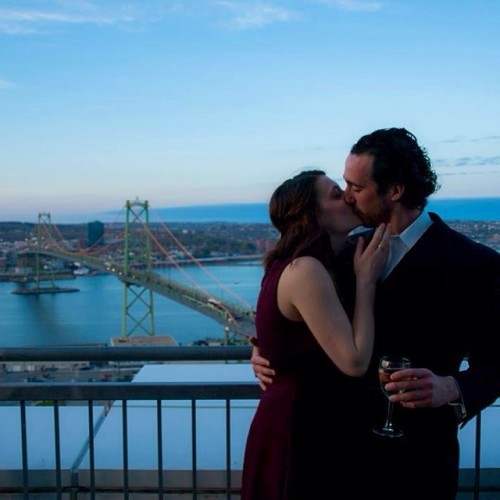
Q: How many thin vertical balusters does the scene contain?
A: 8